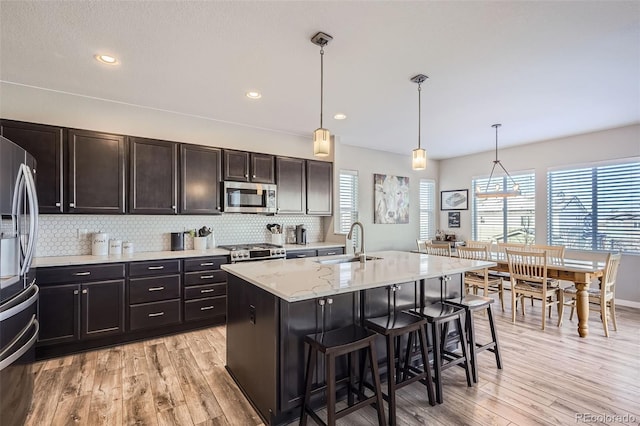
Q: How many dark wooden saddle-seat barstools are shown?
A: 4